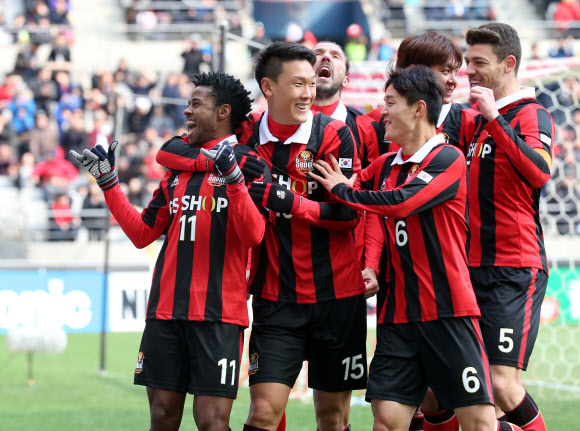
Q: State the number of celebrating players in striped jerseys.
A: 6